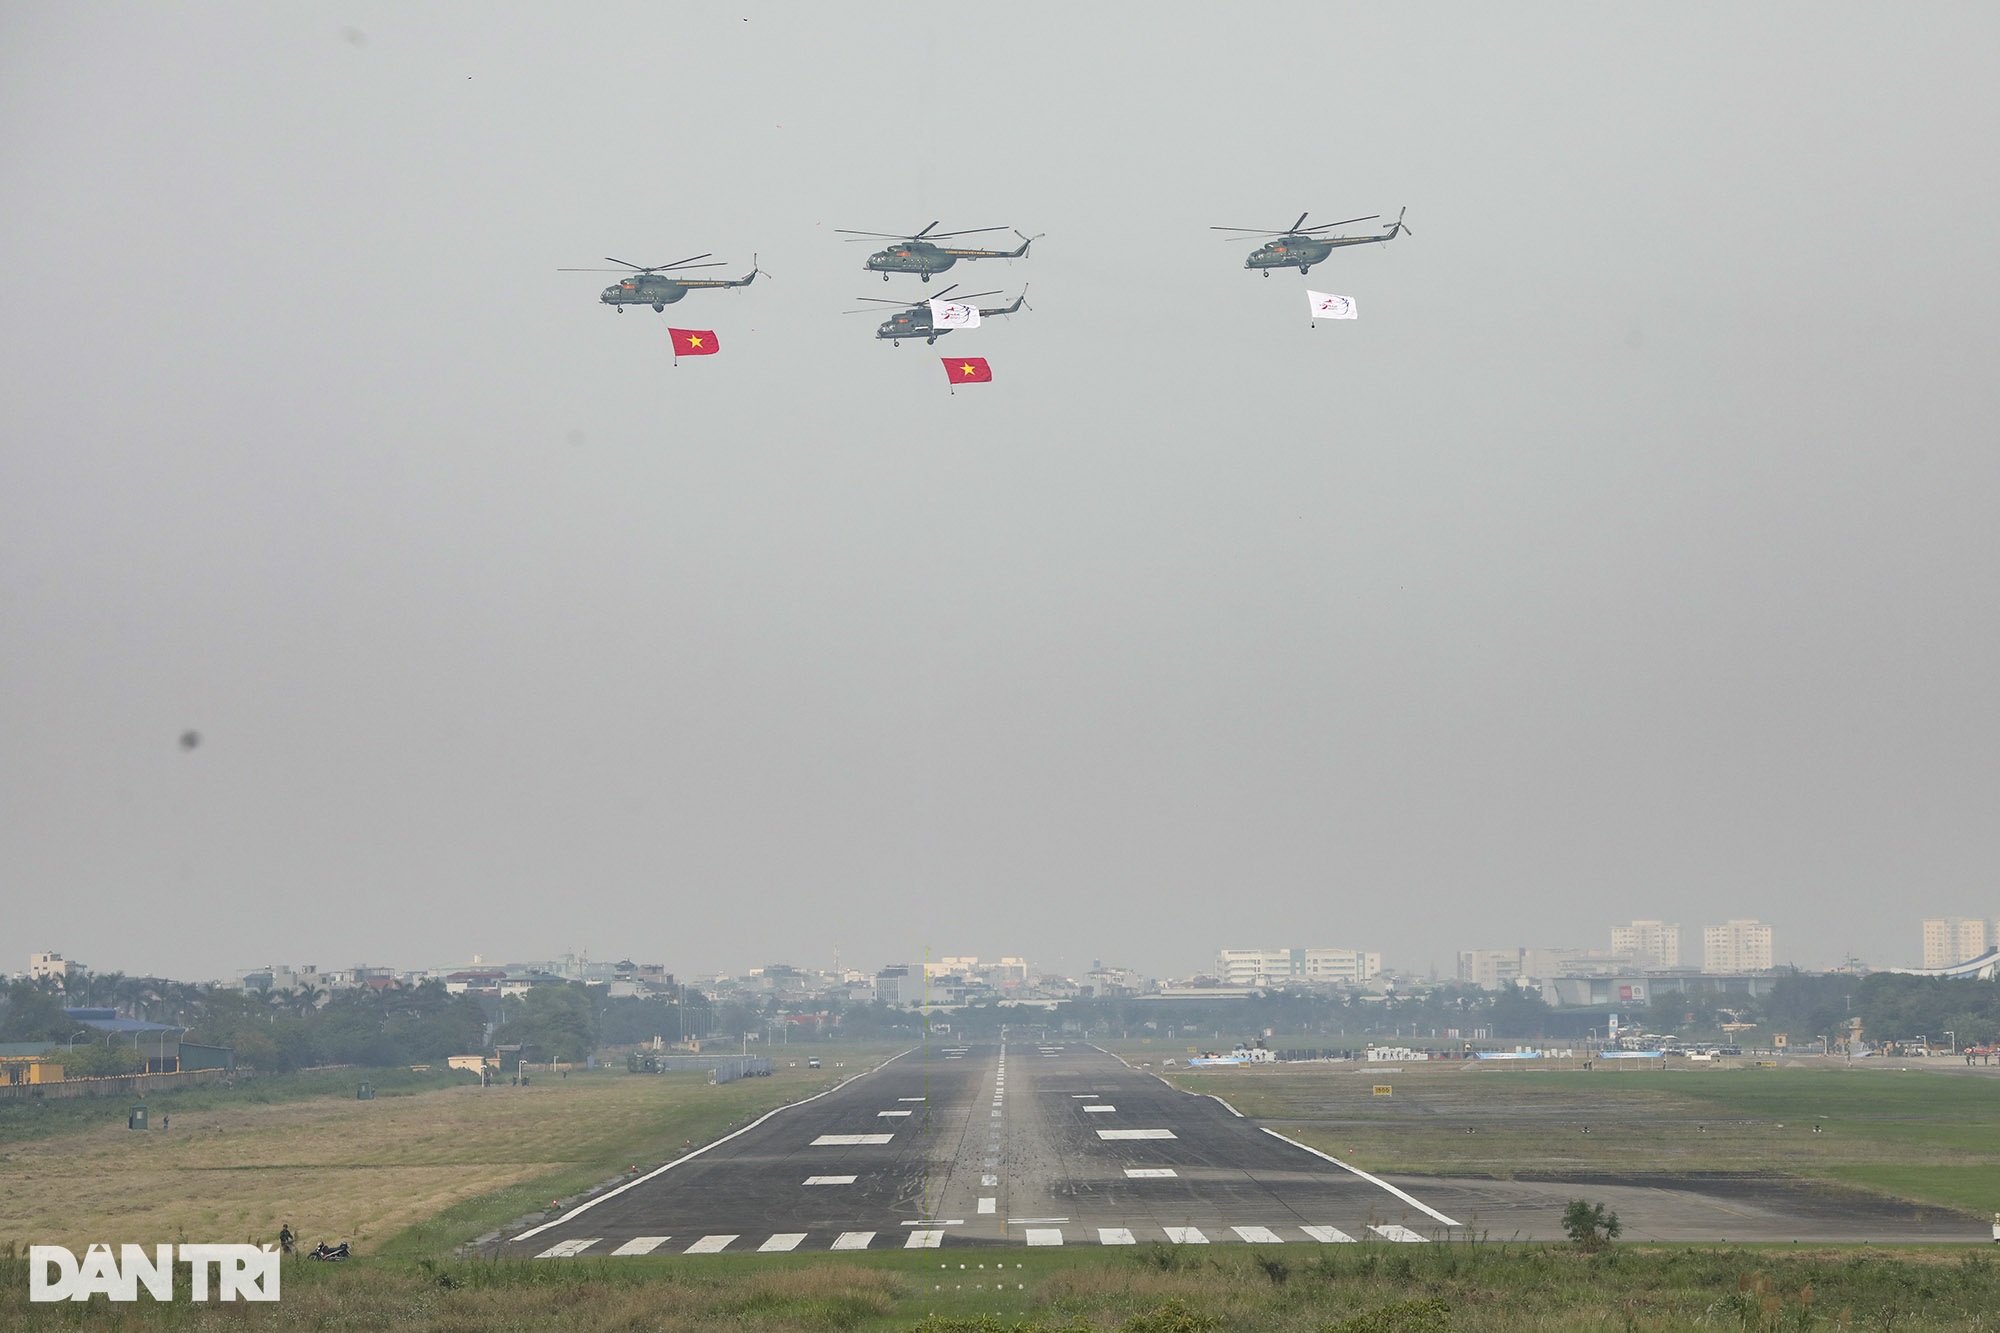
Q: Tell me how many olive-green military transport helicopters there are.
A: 4